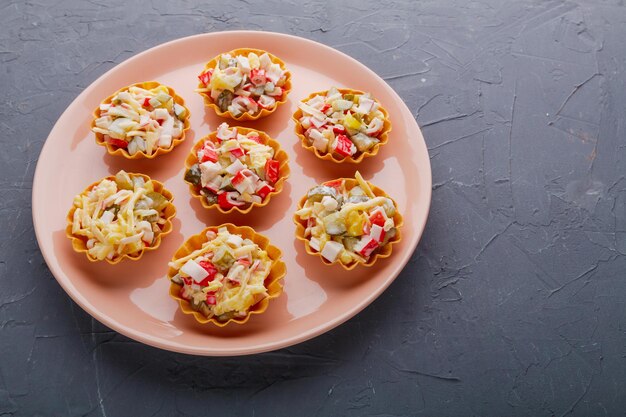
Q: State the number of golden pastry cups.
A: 7